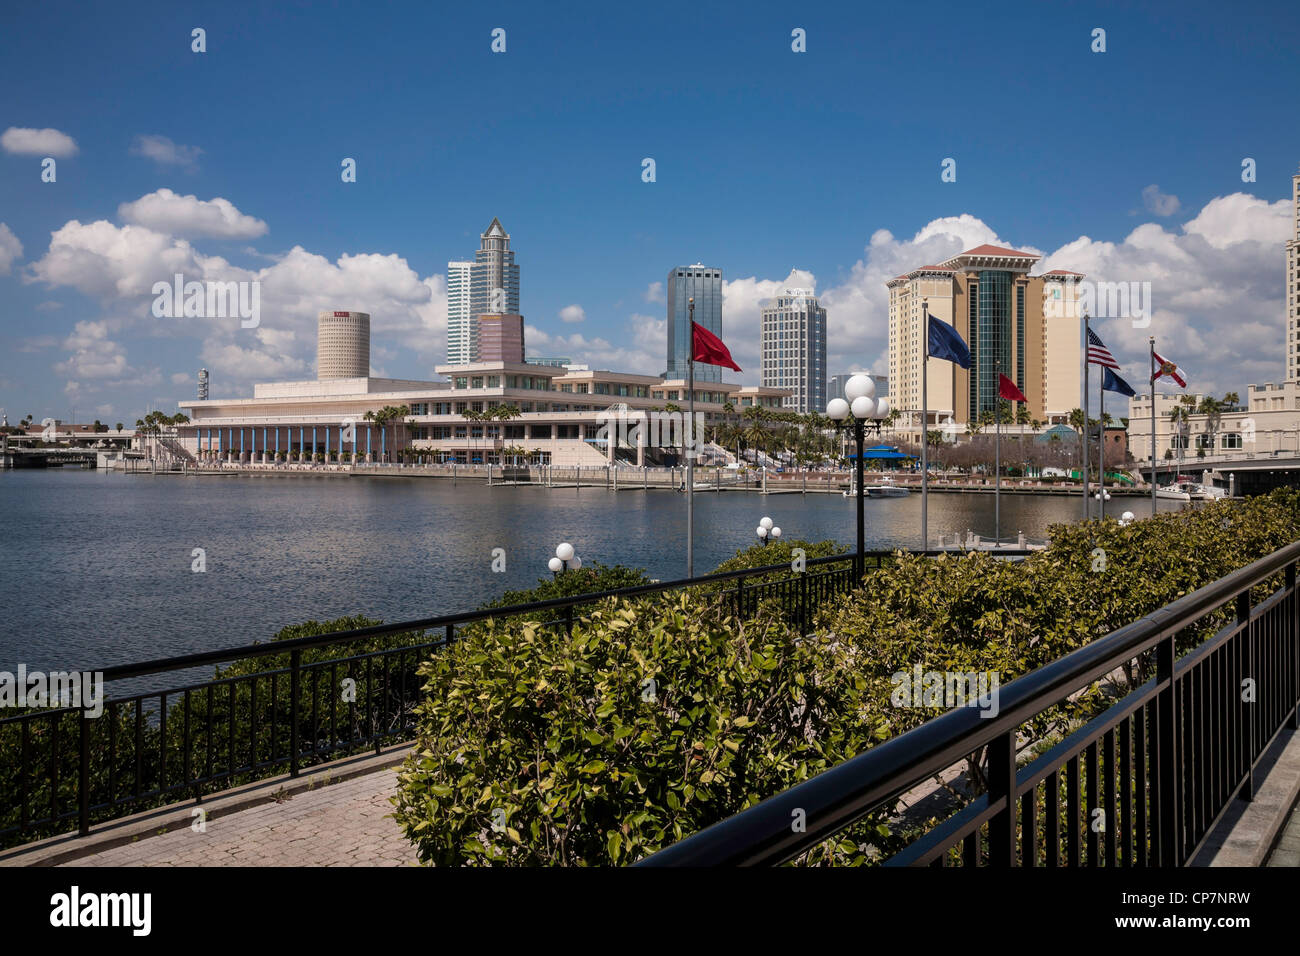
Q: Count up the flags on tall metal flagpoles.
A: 6